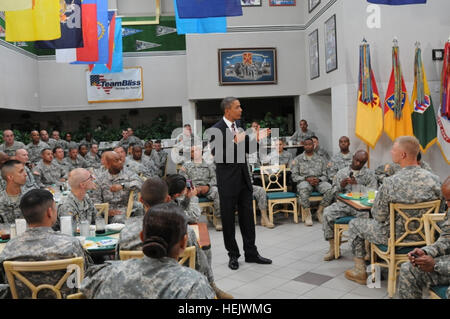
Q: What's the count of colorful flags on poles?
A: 4